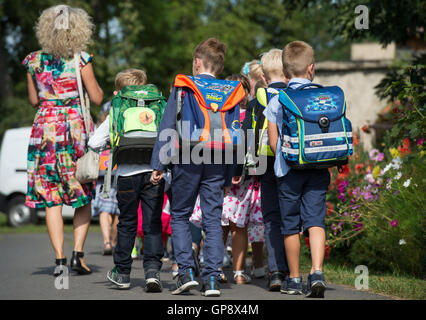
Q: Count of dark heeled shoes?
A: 2